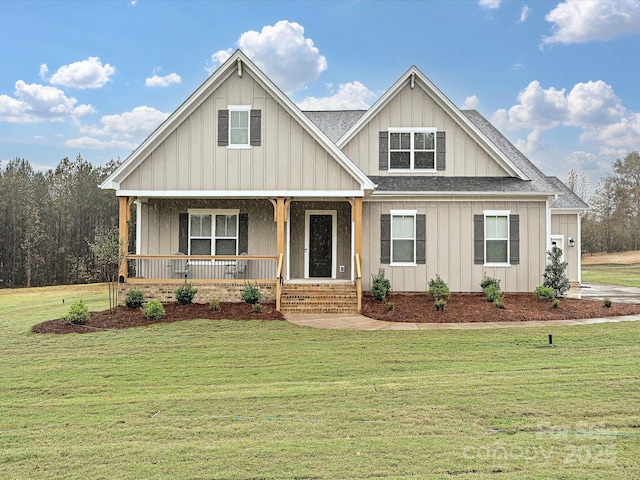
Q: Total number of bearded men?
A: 0